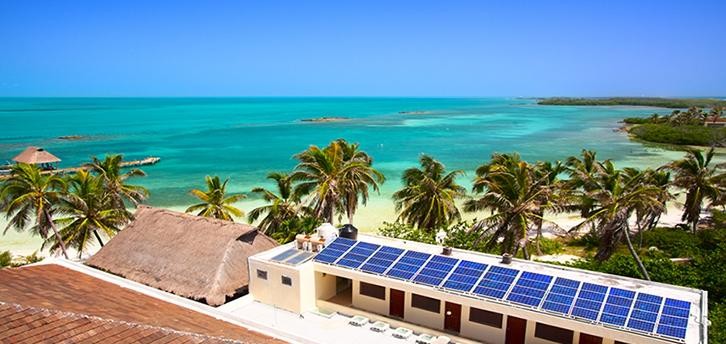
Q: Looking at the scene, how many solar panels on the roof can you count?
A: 13